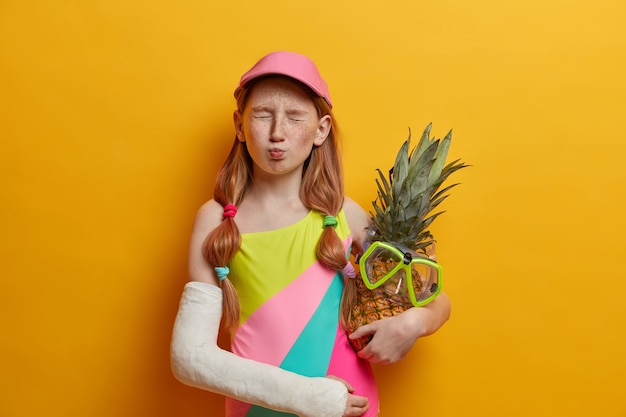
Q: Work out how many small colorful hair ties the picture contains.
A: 4